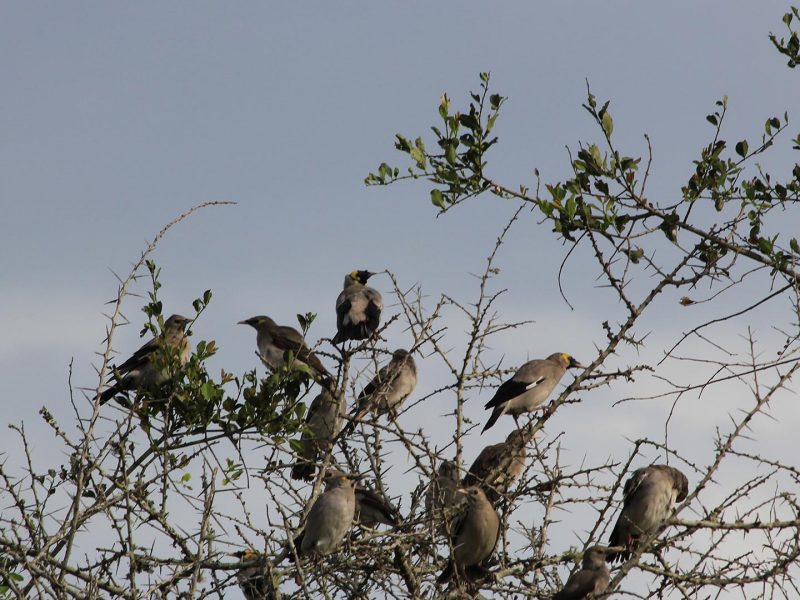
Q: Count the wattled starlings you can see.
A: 14